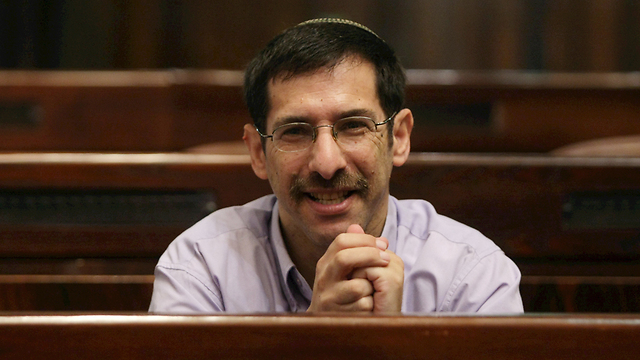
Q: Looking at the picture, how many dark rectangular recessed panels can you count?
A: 4